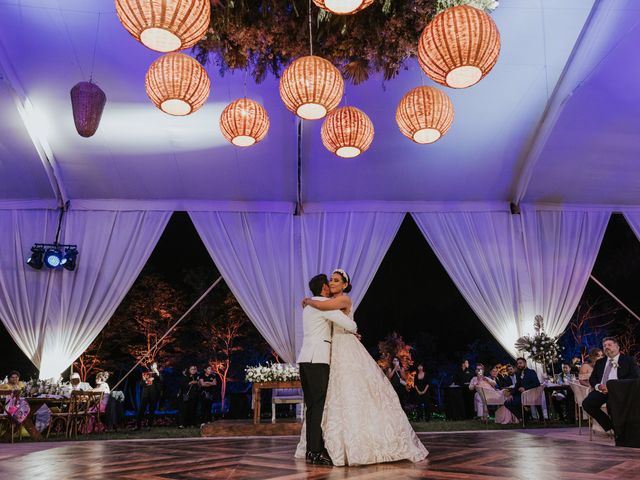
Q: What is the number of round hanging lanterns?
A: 8